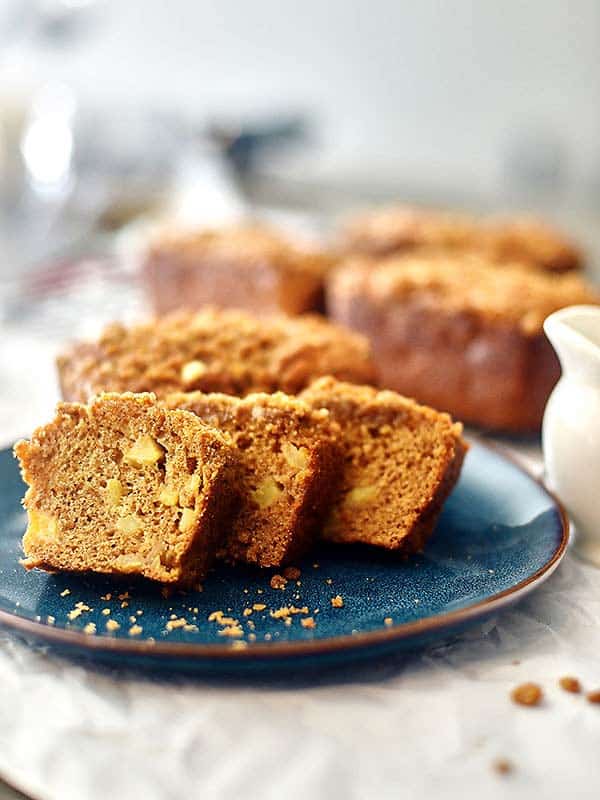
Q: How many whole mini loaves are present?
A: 4